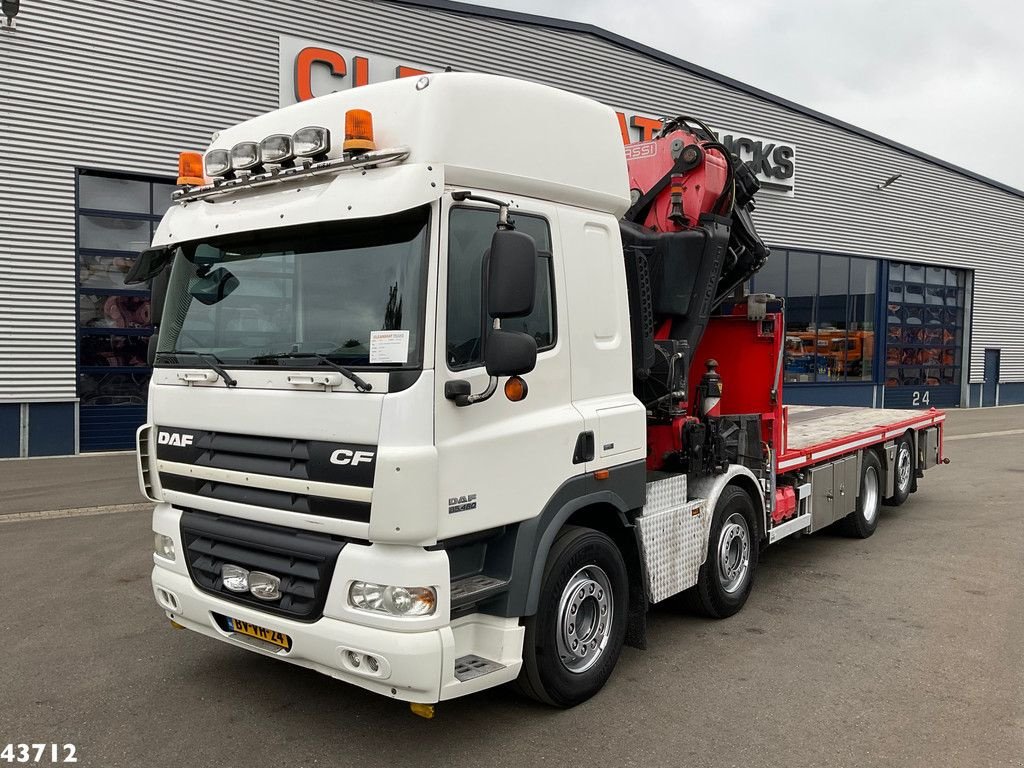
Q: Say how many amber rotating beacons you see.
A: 2